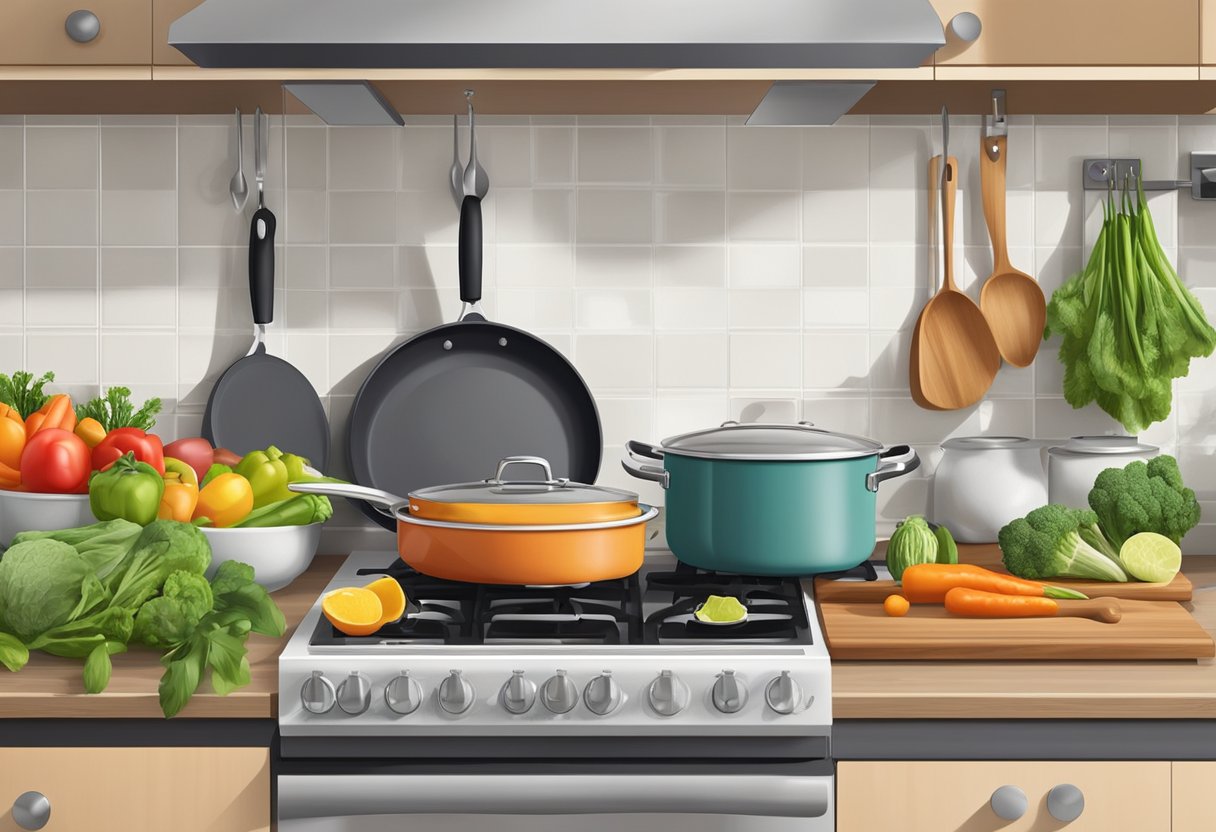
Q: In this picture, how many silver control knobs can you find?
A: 10